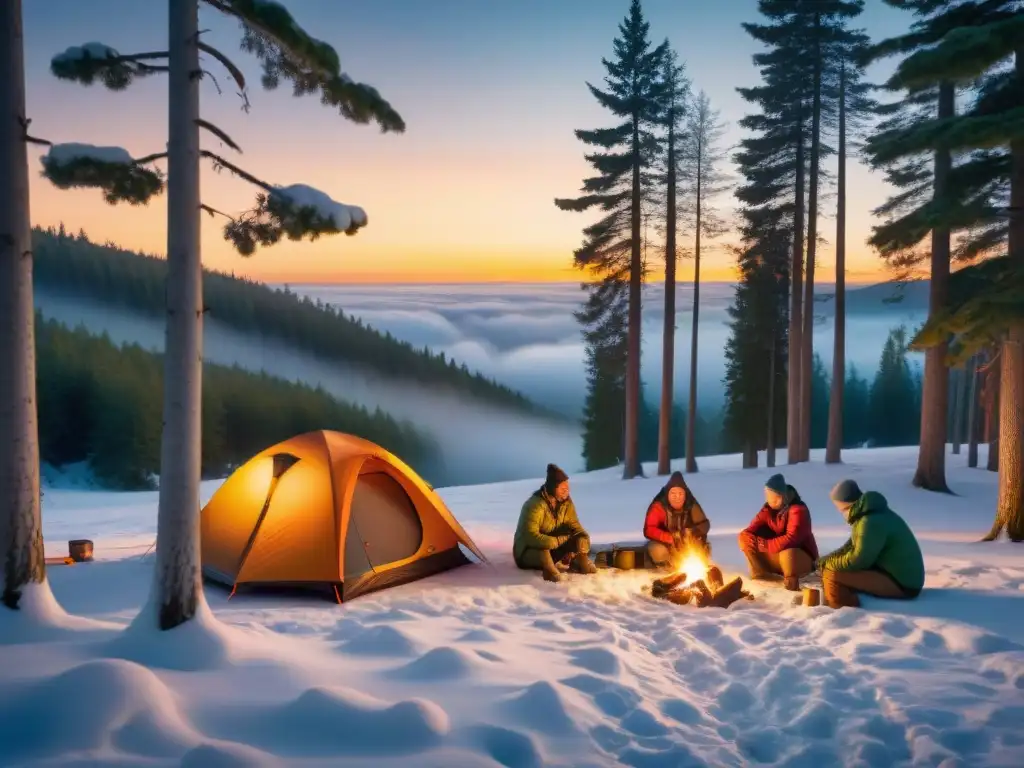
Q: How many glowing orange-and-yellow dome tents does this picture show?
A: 1